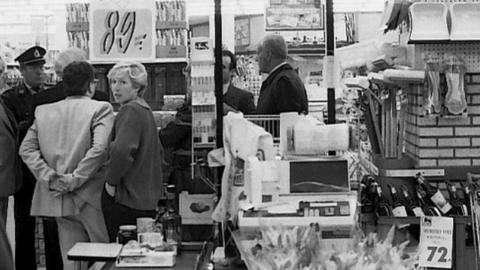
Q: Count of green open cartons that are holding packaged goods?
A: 0